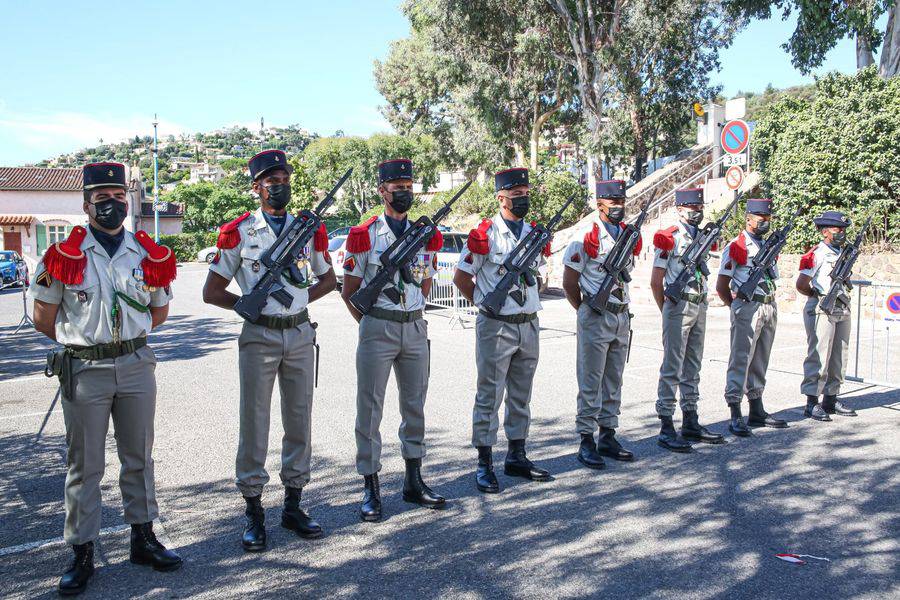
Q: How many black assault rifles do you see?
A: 7